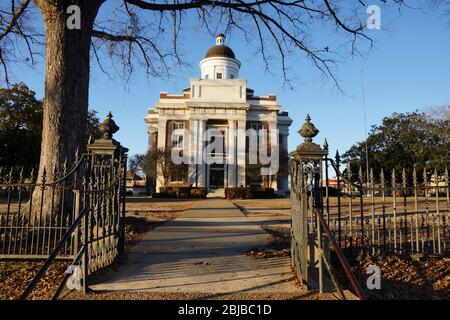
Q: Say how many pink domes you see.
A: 0